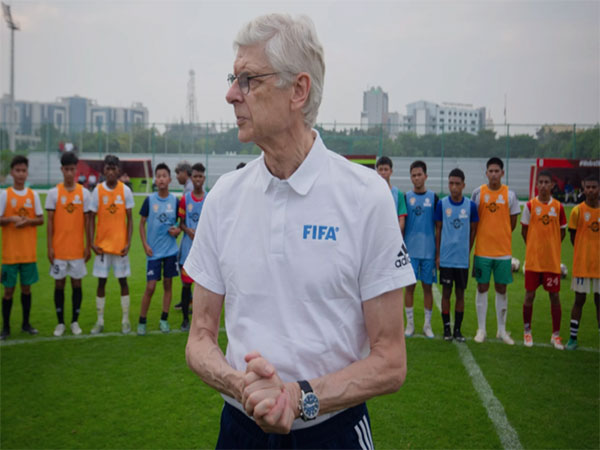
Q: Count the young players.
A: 11